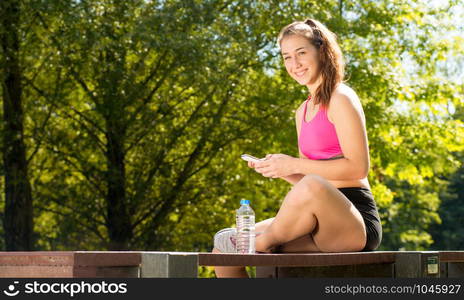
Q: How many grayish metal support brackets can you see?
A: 2